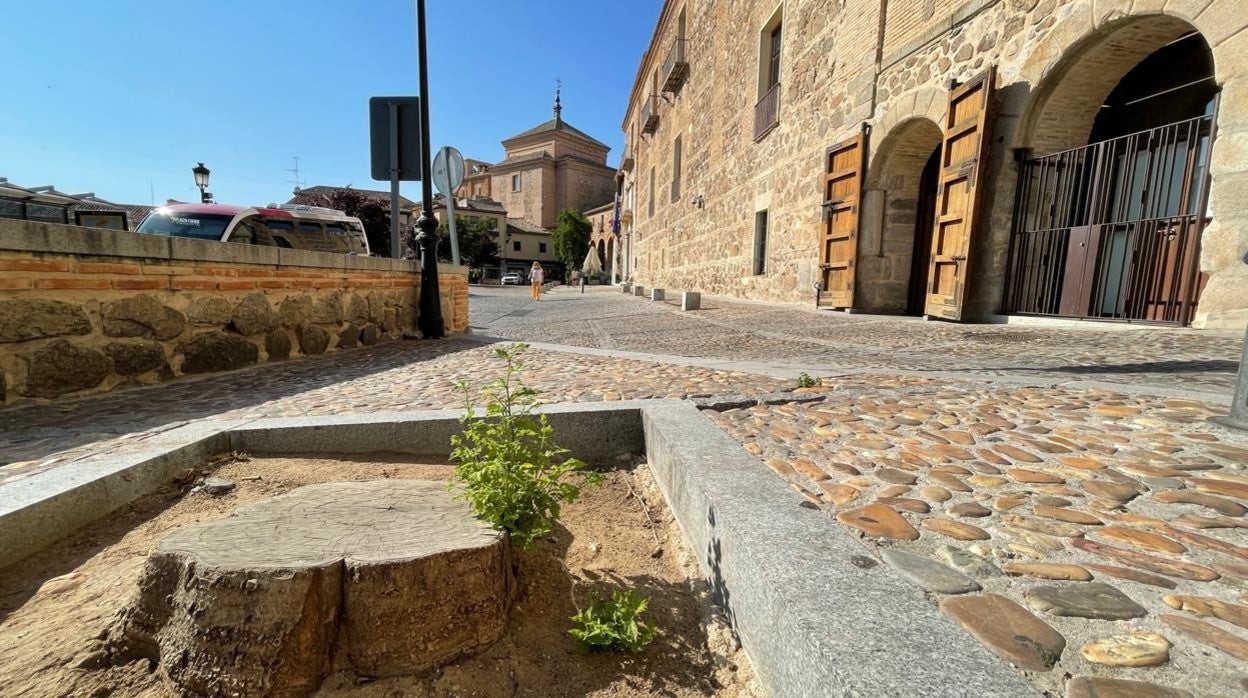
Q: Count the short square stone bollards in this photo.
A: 4